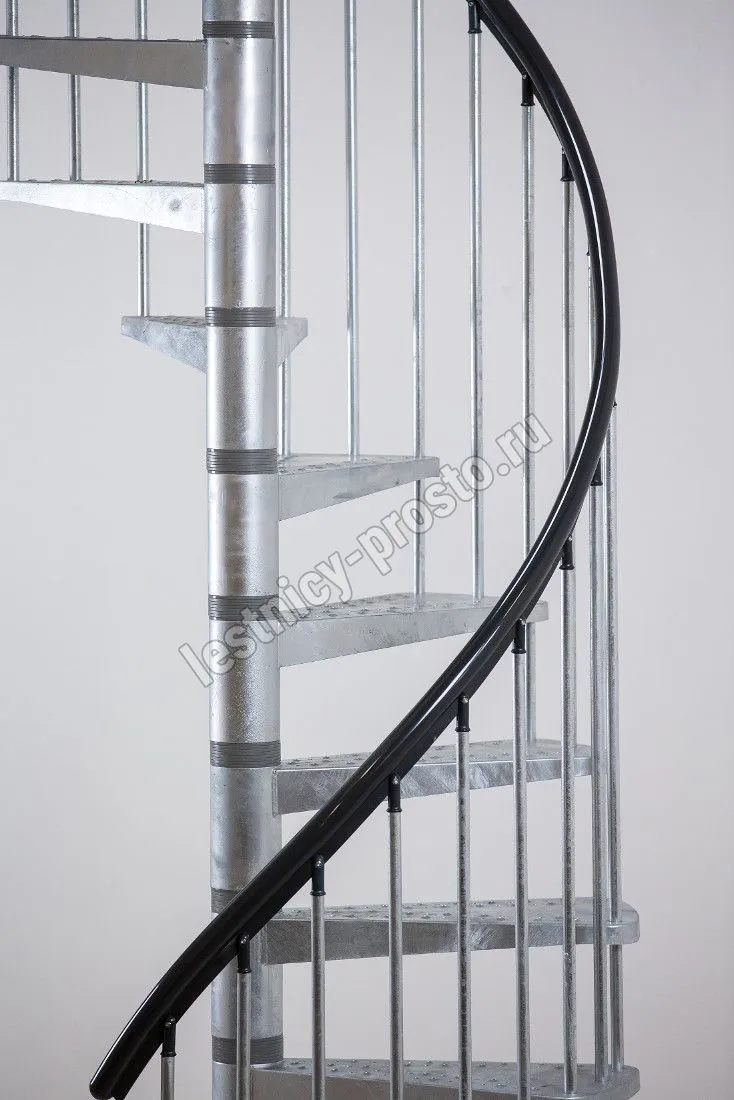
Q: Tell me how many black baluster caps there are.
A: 11